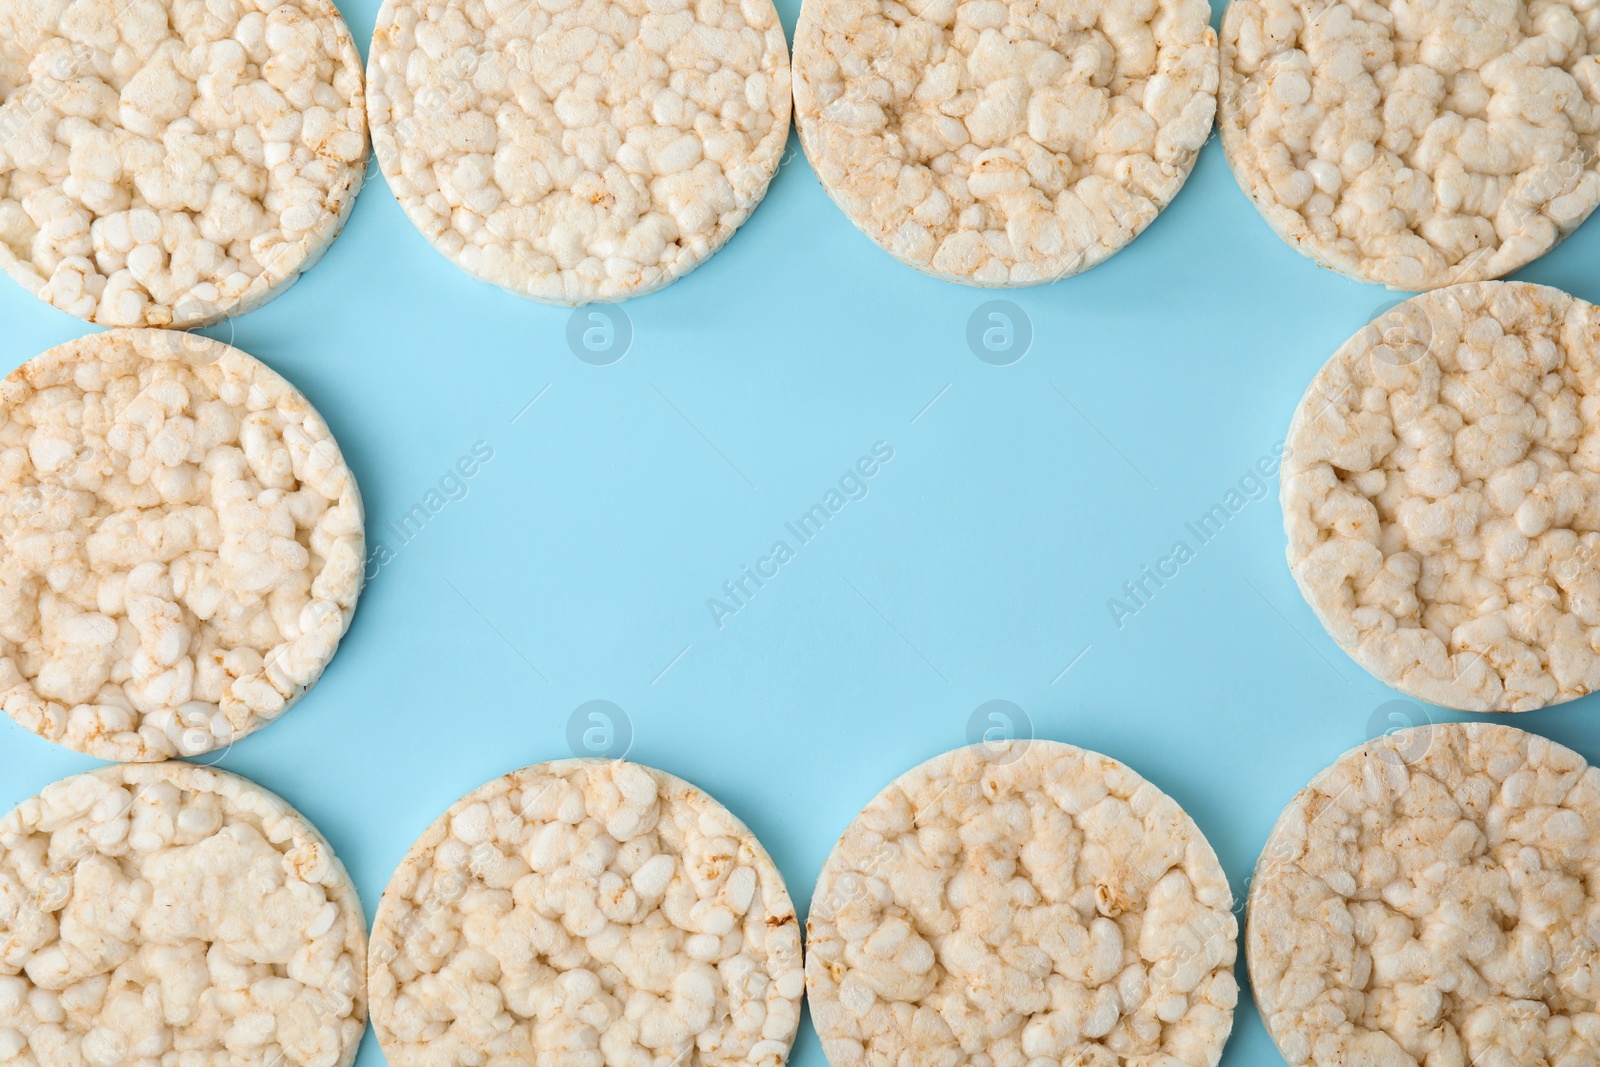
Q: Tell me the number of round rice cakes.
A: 10